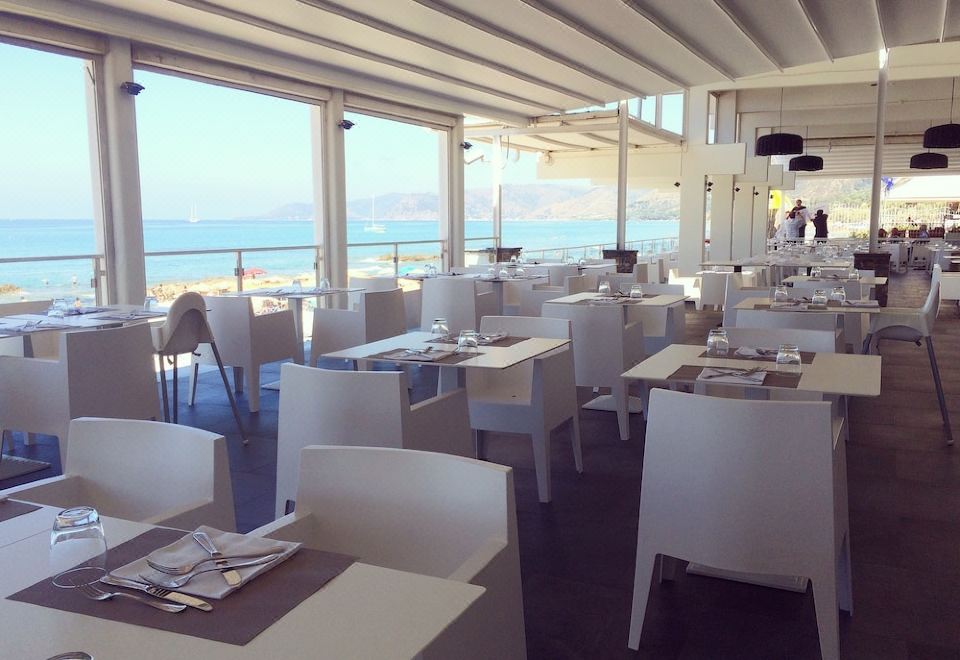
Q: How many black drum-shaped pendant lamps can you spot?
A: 4